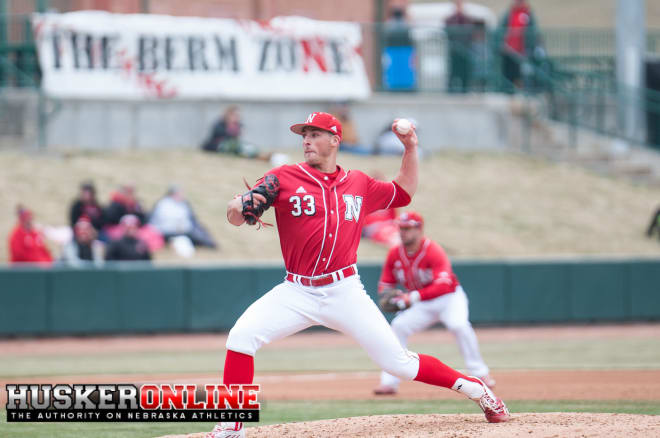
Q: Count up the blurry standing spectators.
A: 3